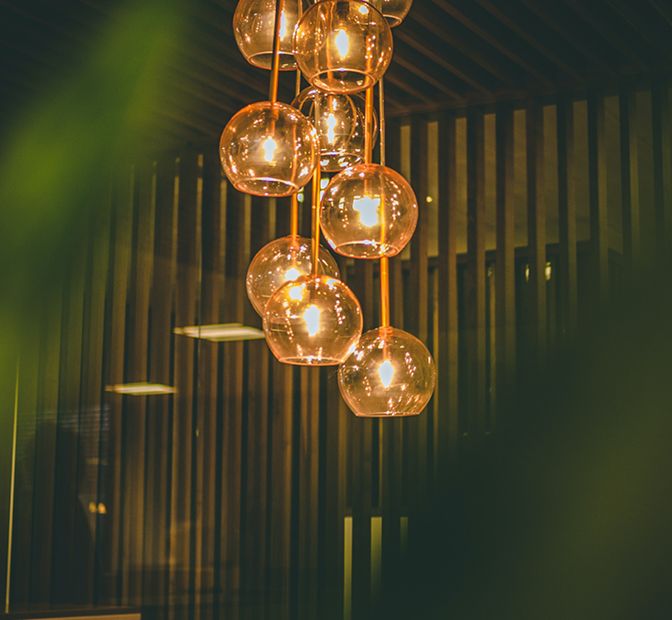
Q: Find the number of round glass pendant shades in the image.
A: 9